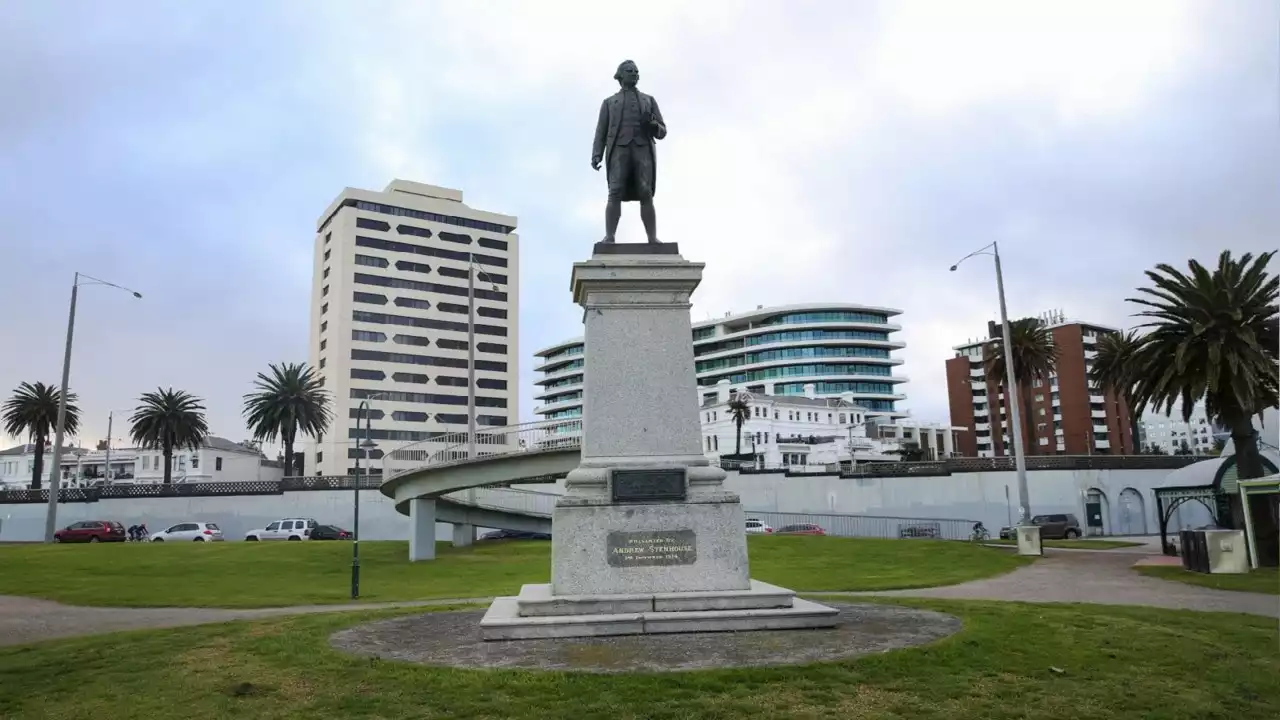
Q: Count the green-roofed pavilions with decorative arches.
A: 1